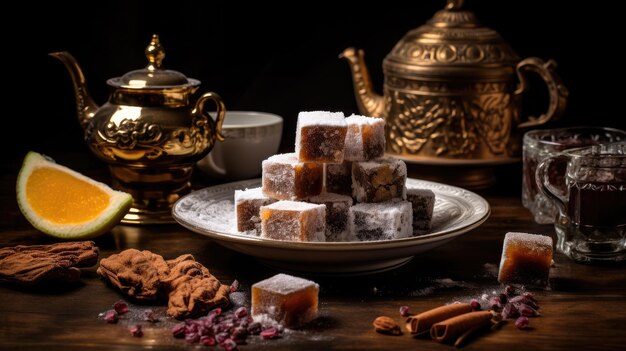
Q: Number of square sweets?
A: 12